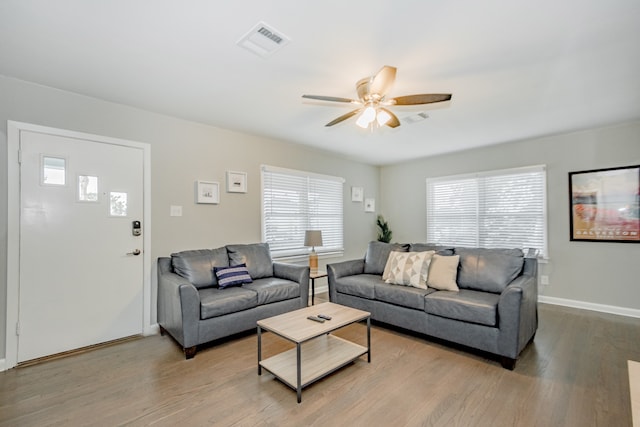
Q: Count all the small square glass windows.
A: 3